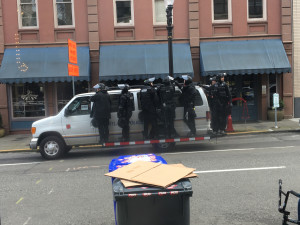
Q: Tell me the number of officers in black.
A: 7